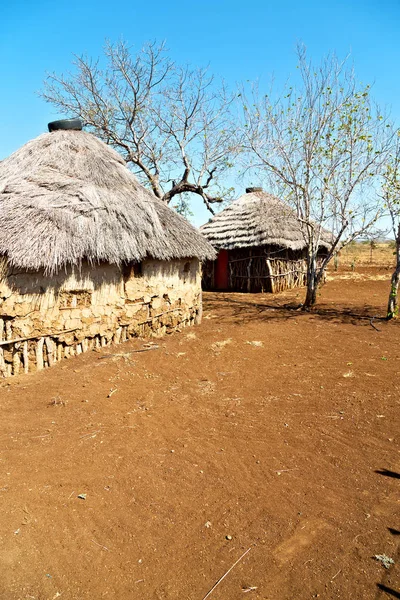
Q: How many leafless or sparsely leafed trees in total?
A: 3